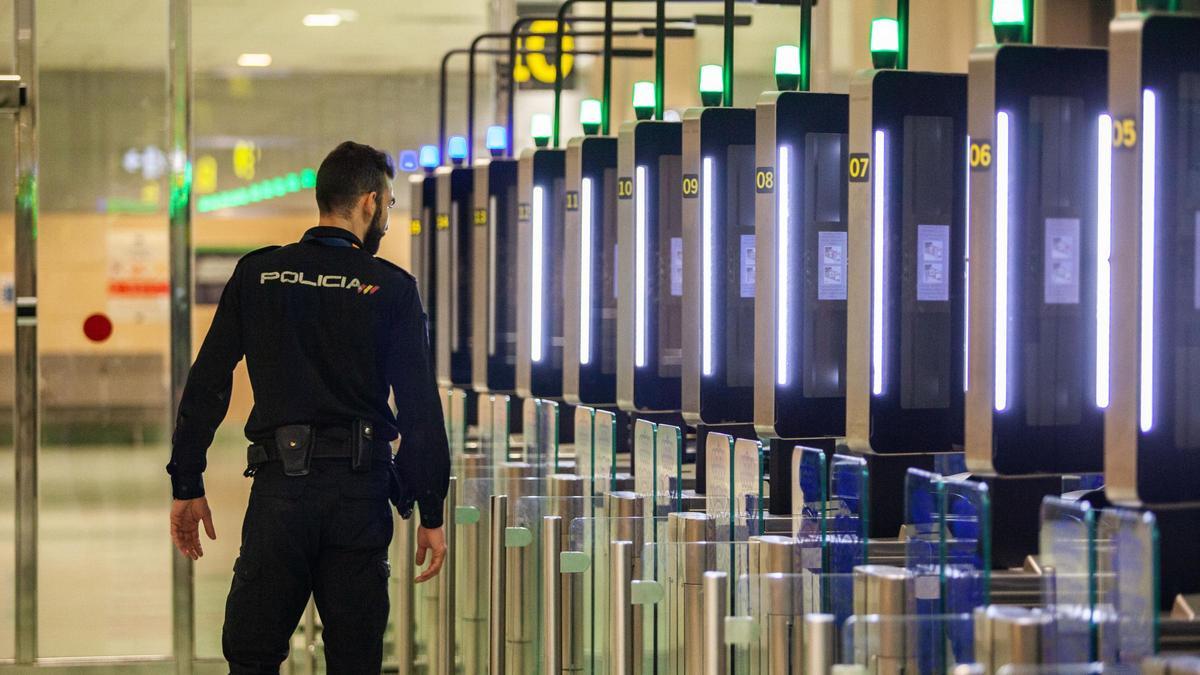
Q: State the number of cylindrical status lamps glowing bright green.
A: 7